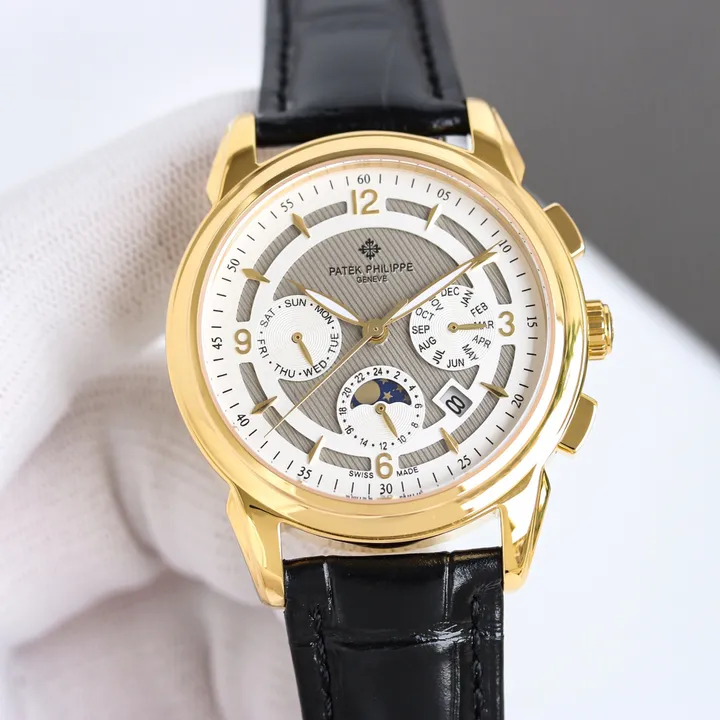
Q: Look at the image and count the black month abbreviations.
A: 12